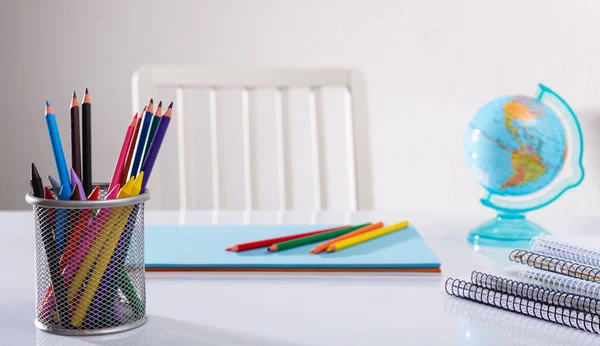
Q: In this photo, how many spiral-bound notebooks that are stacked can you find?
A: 5